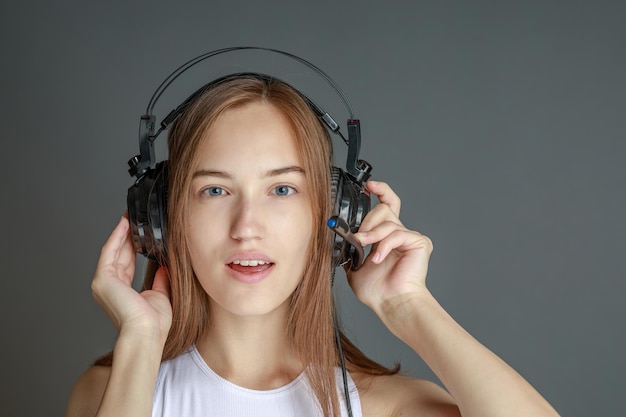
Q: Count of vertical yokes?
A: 2